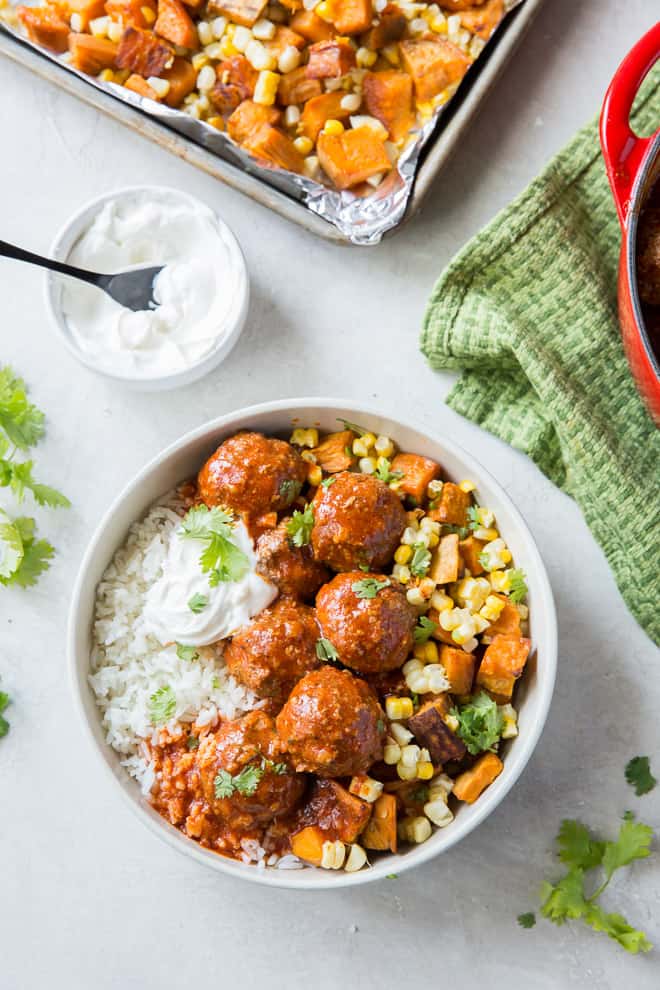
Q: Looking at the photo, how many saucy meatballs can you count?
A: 7